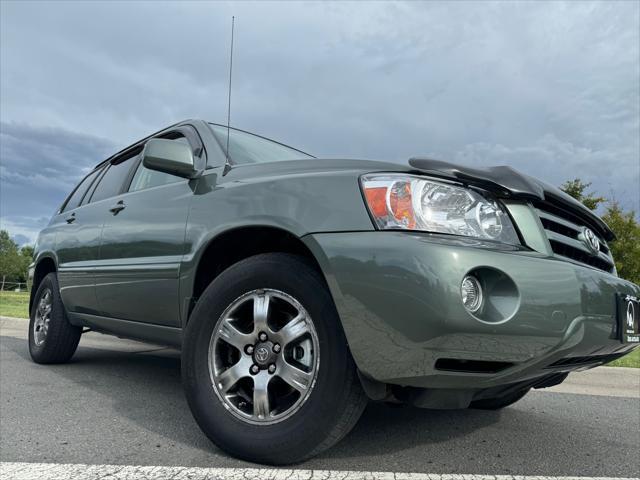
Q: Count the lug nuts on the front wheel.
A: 5